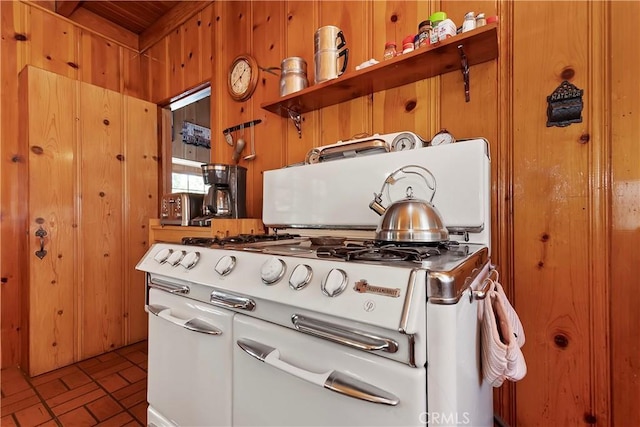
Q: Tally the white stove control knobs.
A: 7